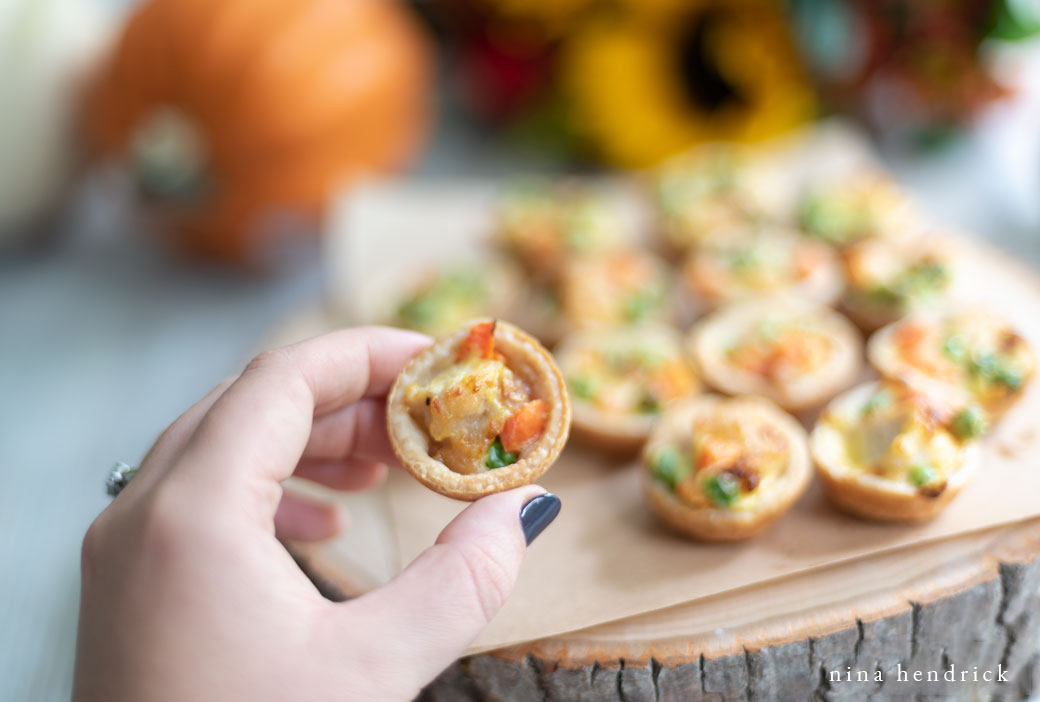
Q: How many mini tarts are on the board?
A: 12